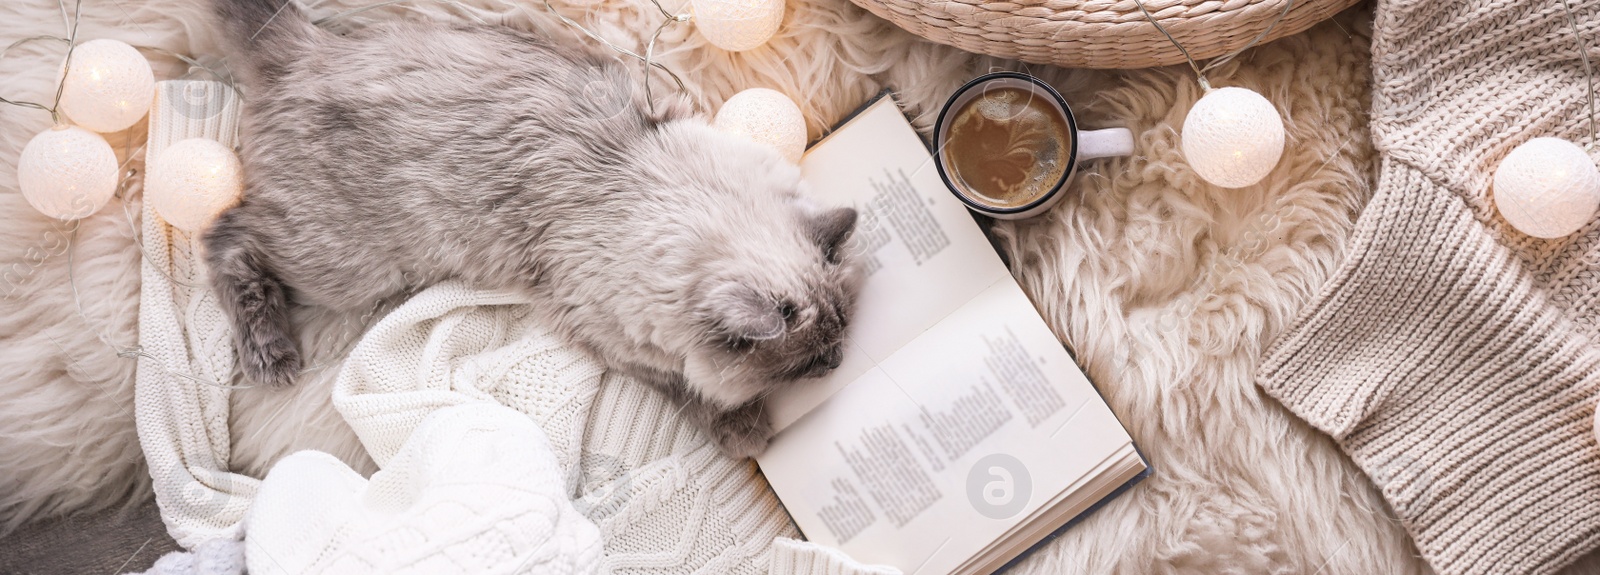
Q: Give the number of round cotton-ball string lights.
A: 7